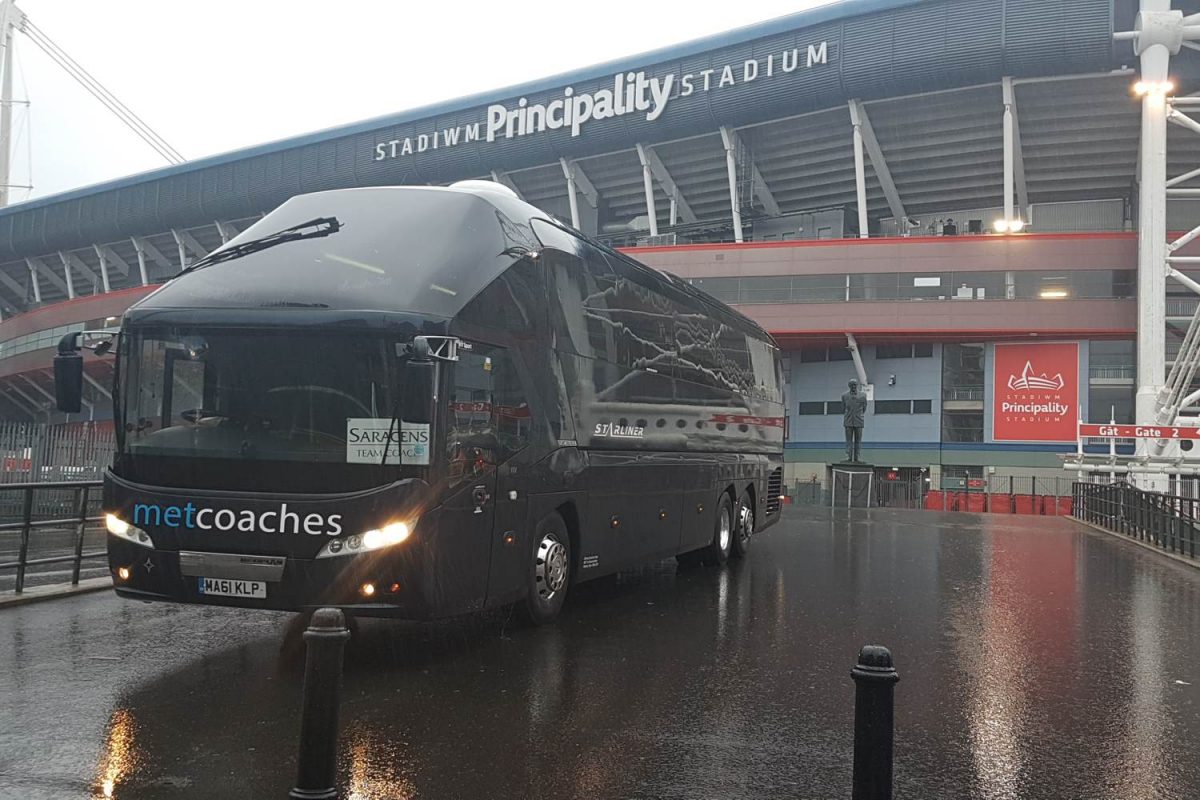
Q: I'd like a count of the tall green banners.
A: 0